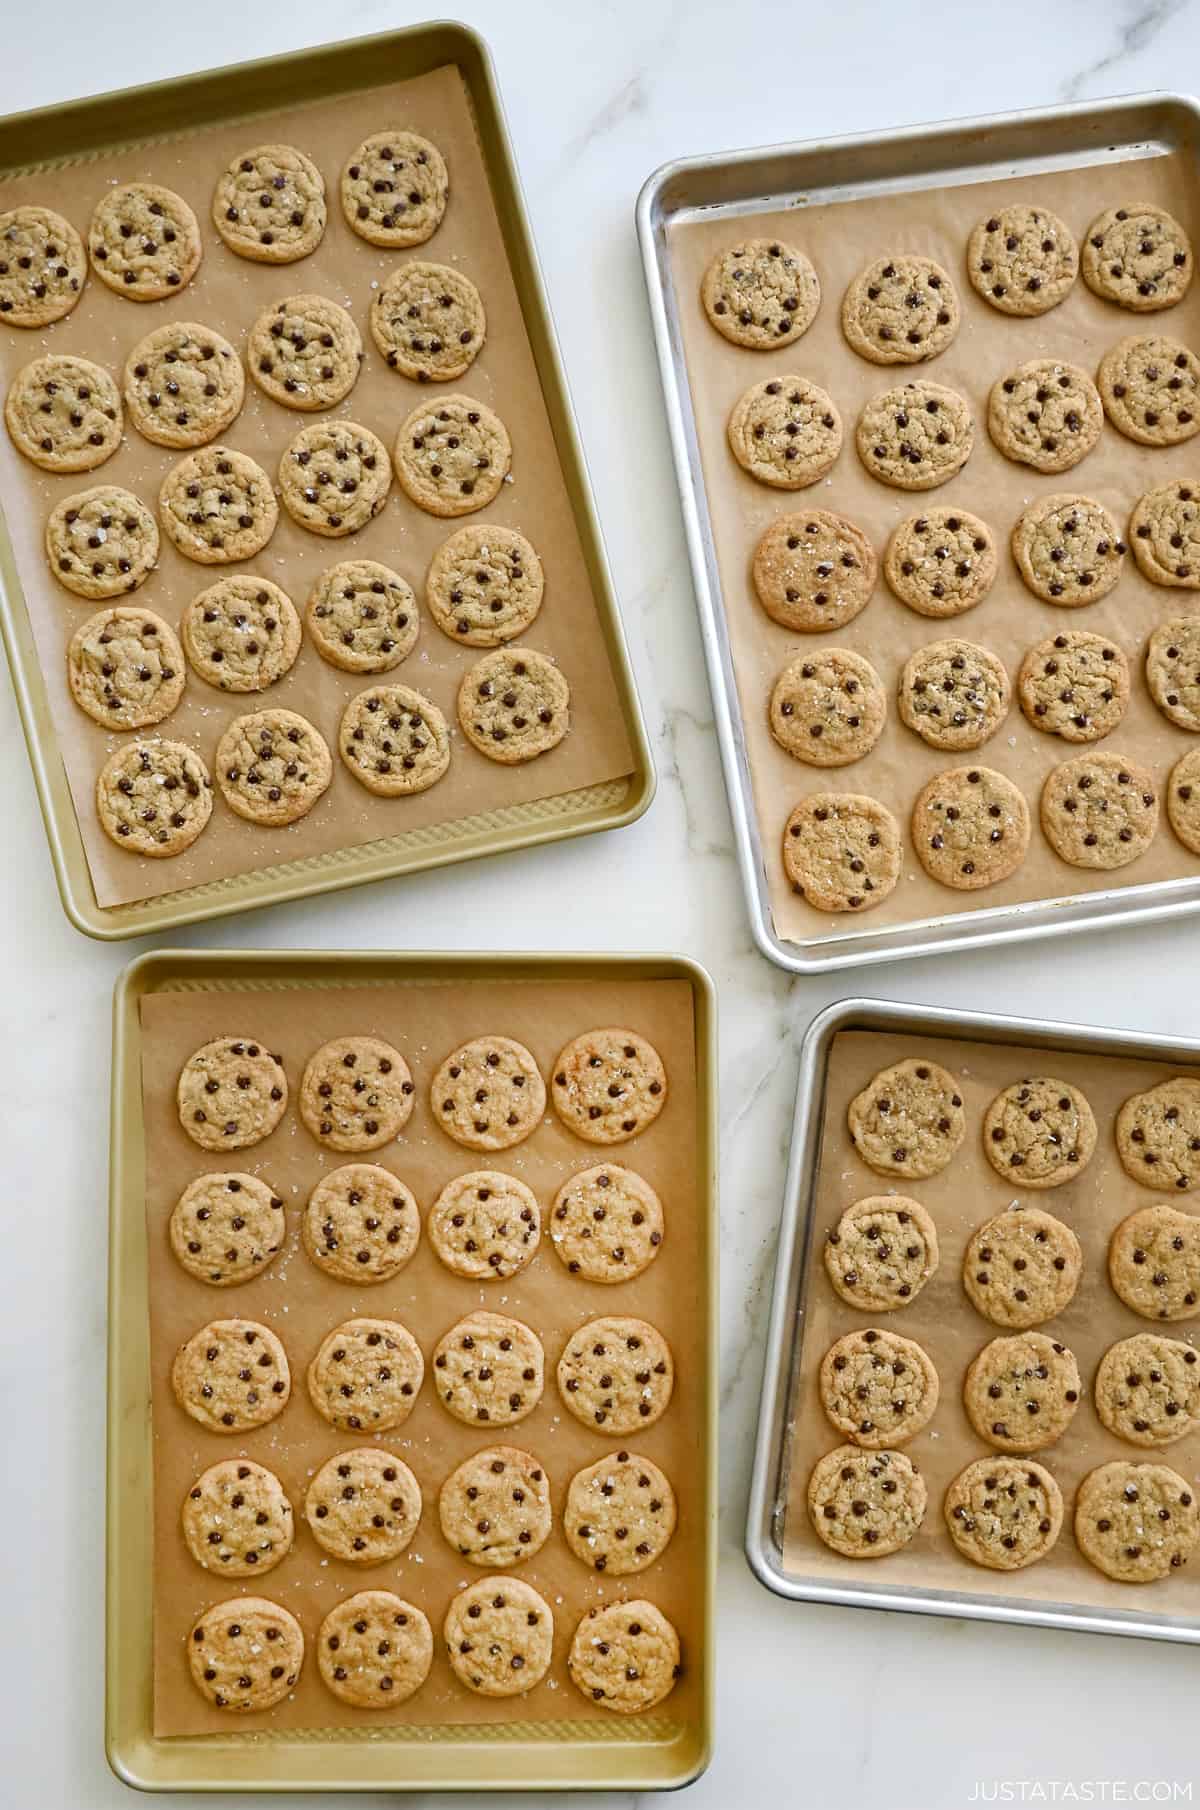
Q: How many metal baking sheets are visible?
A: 4